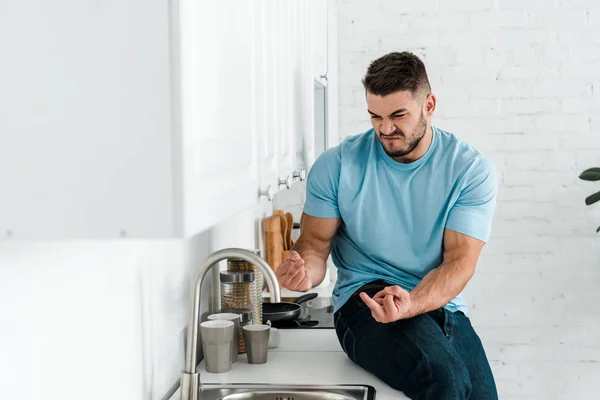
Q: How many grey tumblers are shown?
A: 3